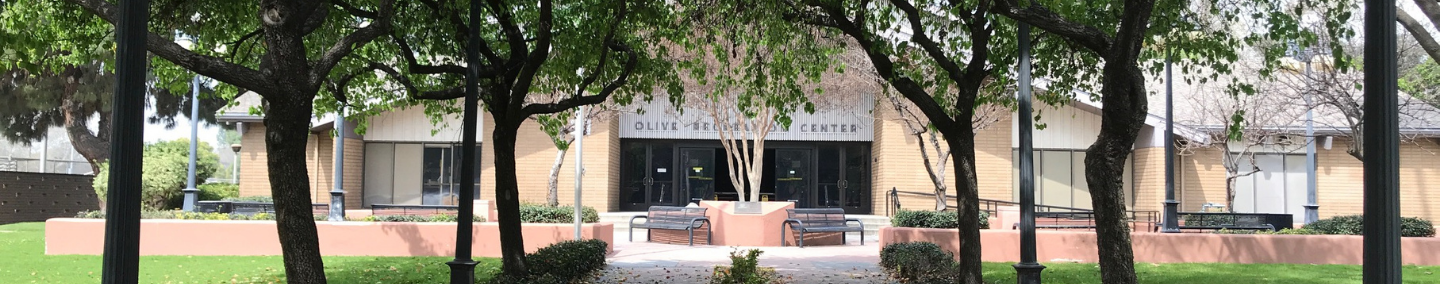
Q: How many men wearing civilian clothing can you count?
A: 0